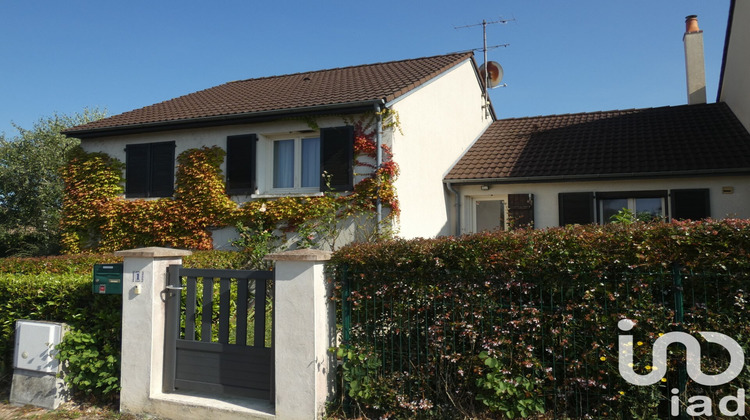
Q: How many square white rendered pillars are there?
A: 2